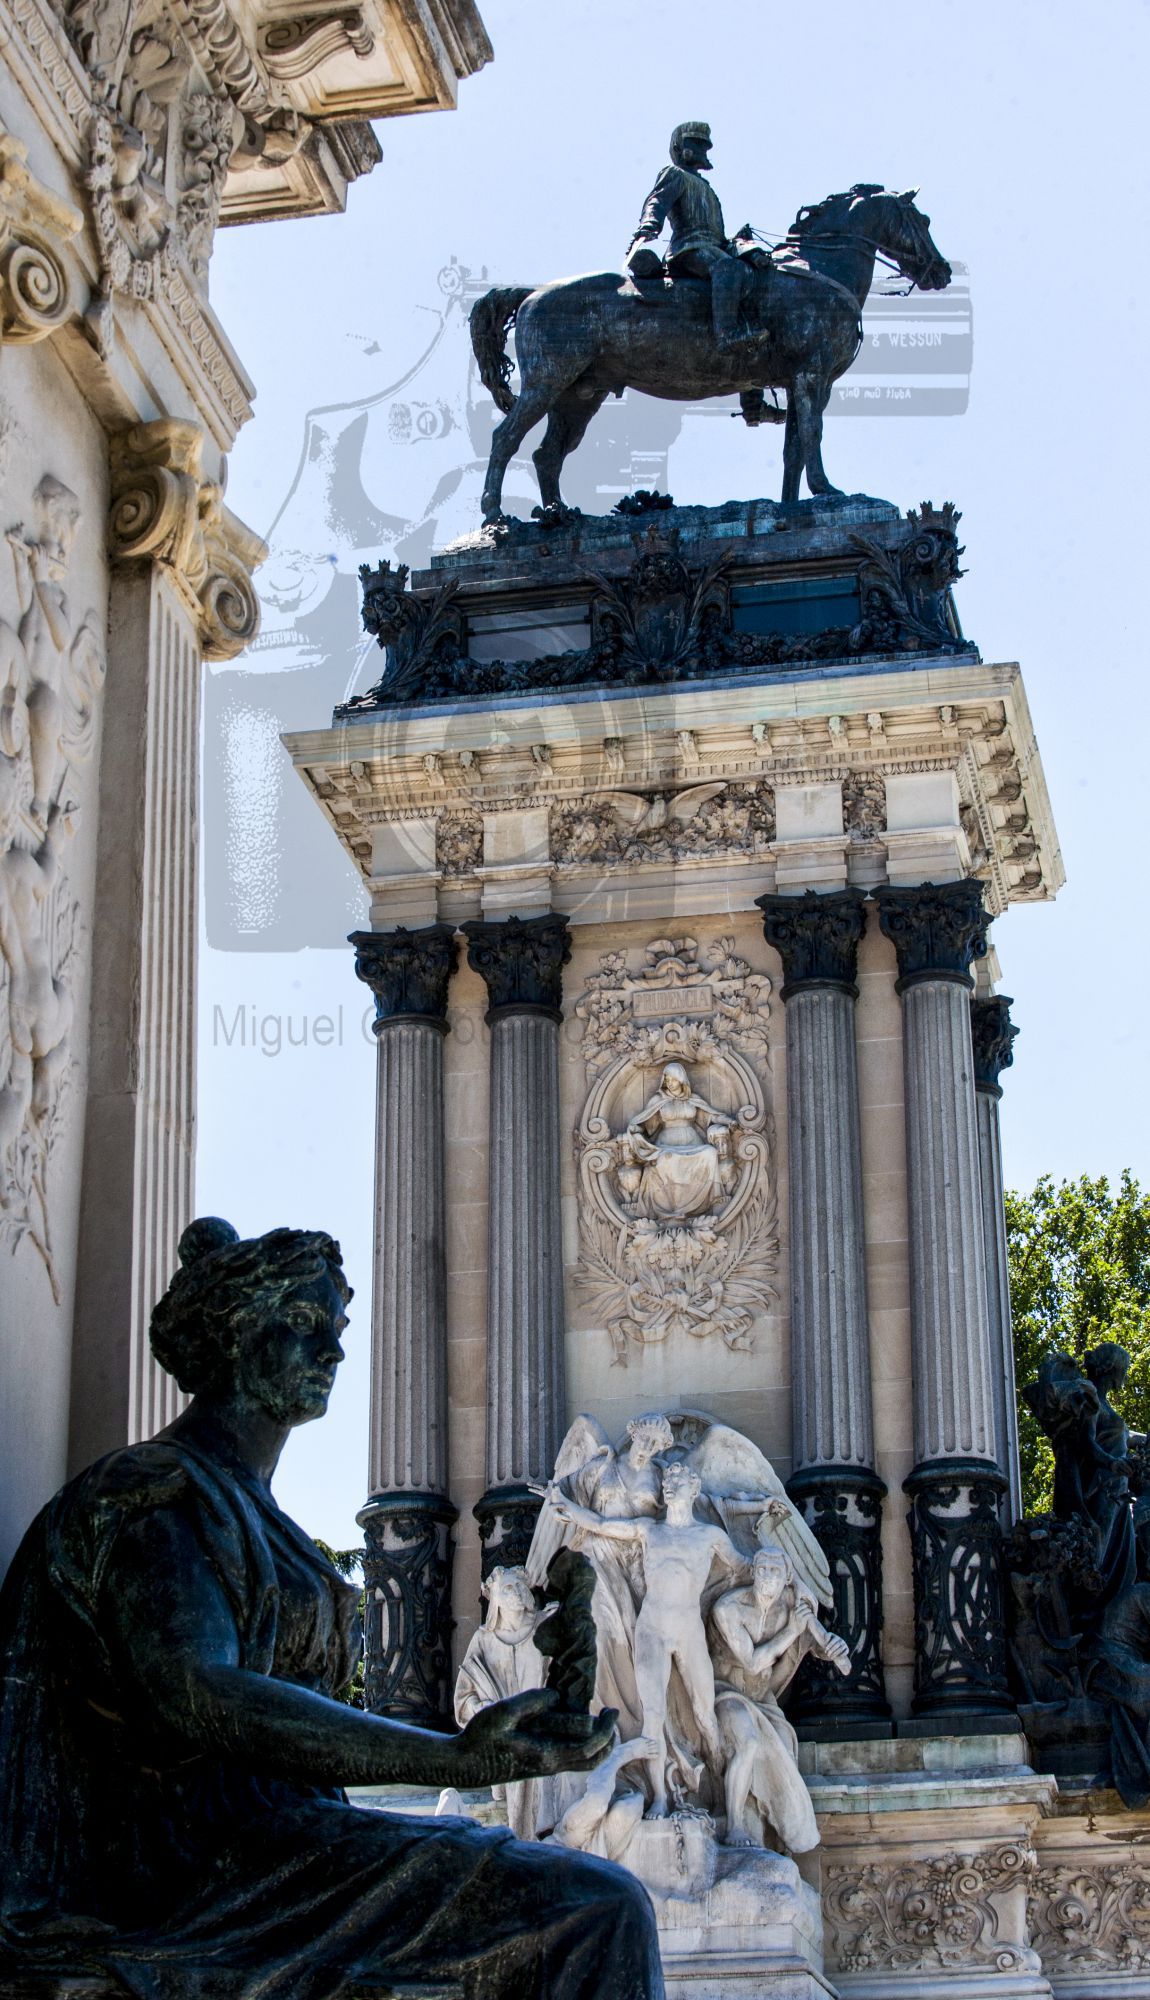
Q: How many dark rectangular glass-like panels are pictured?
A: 2